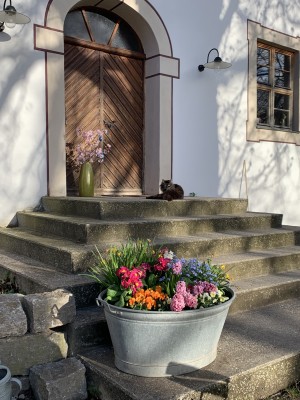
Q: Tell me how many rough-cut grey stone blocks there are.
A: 4